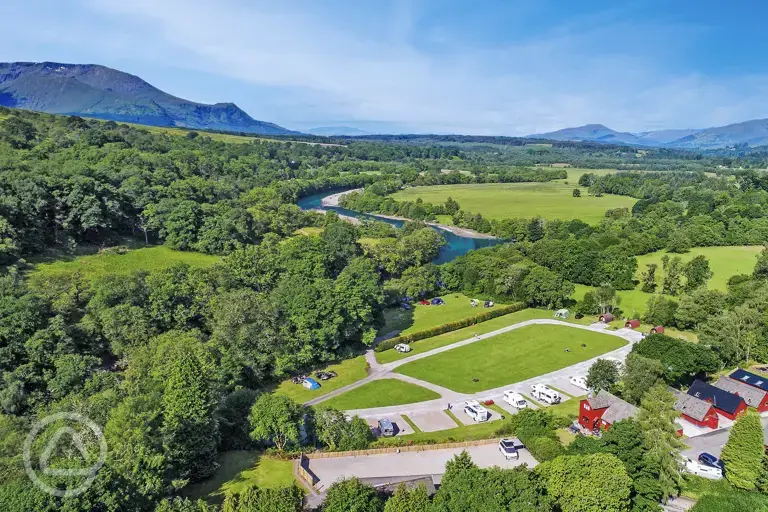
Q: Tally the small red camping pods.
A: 3